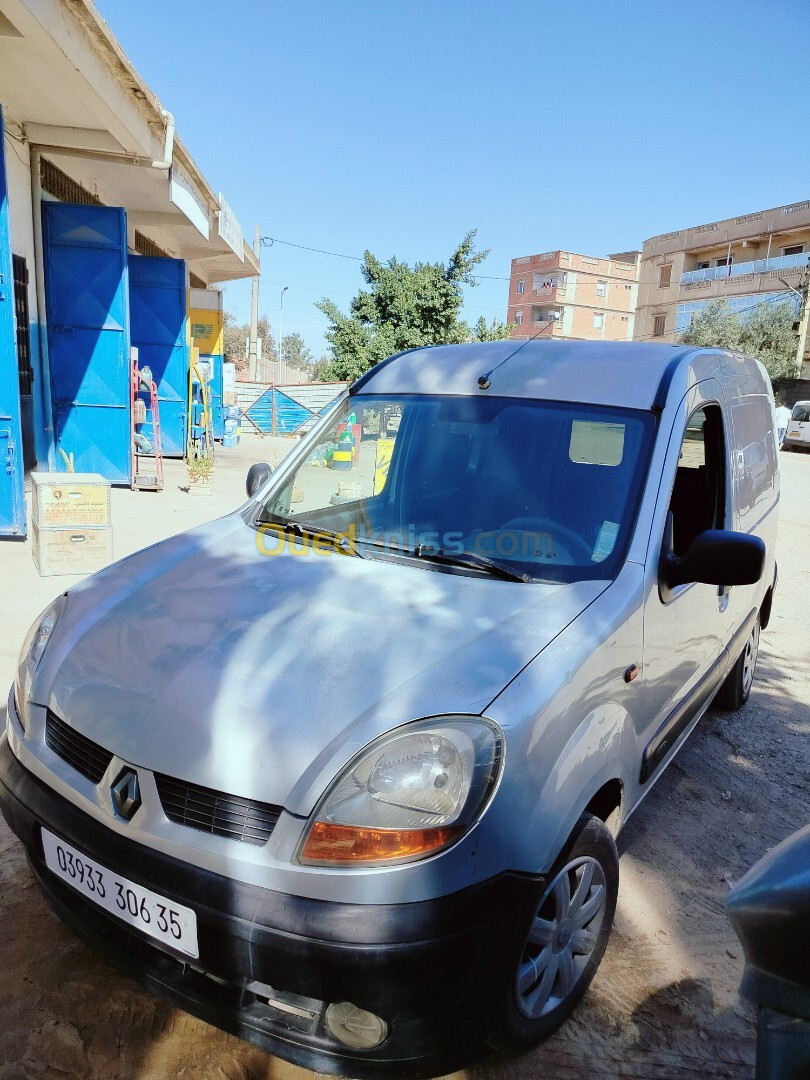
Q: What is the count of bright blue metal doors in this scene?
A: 3